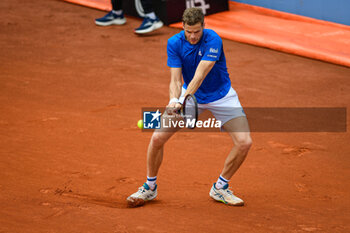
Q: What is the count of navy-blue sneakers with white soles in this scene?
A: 2